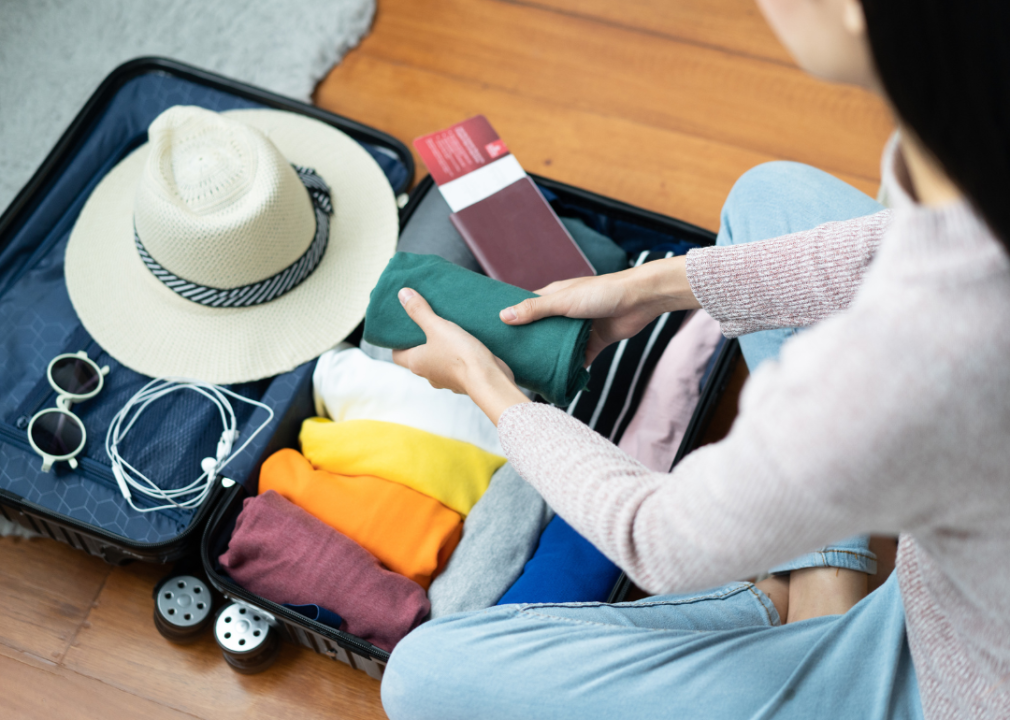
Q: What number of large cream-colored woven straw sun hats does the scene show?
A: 1